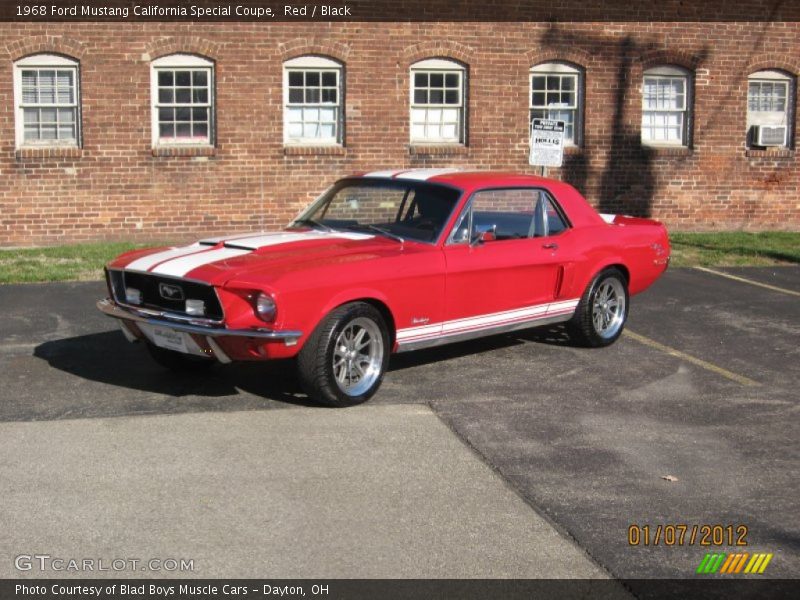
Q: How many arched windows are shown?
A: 7